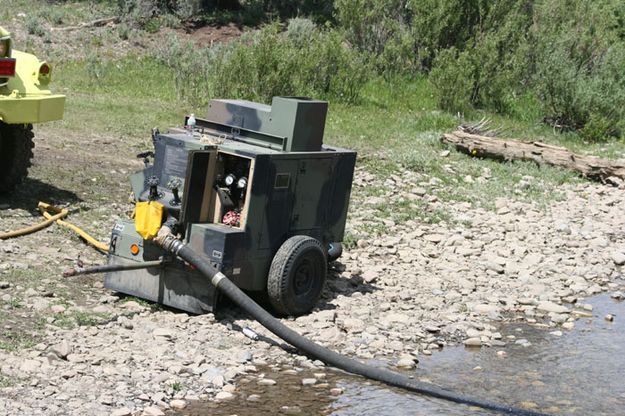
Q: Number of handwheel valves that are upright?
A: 2